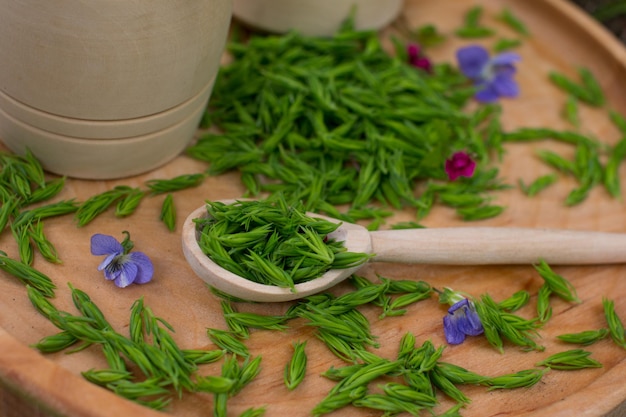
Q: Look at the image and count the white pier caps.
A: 0